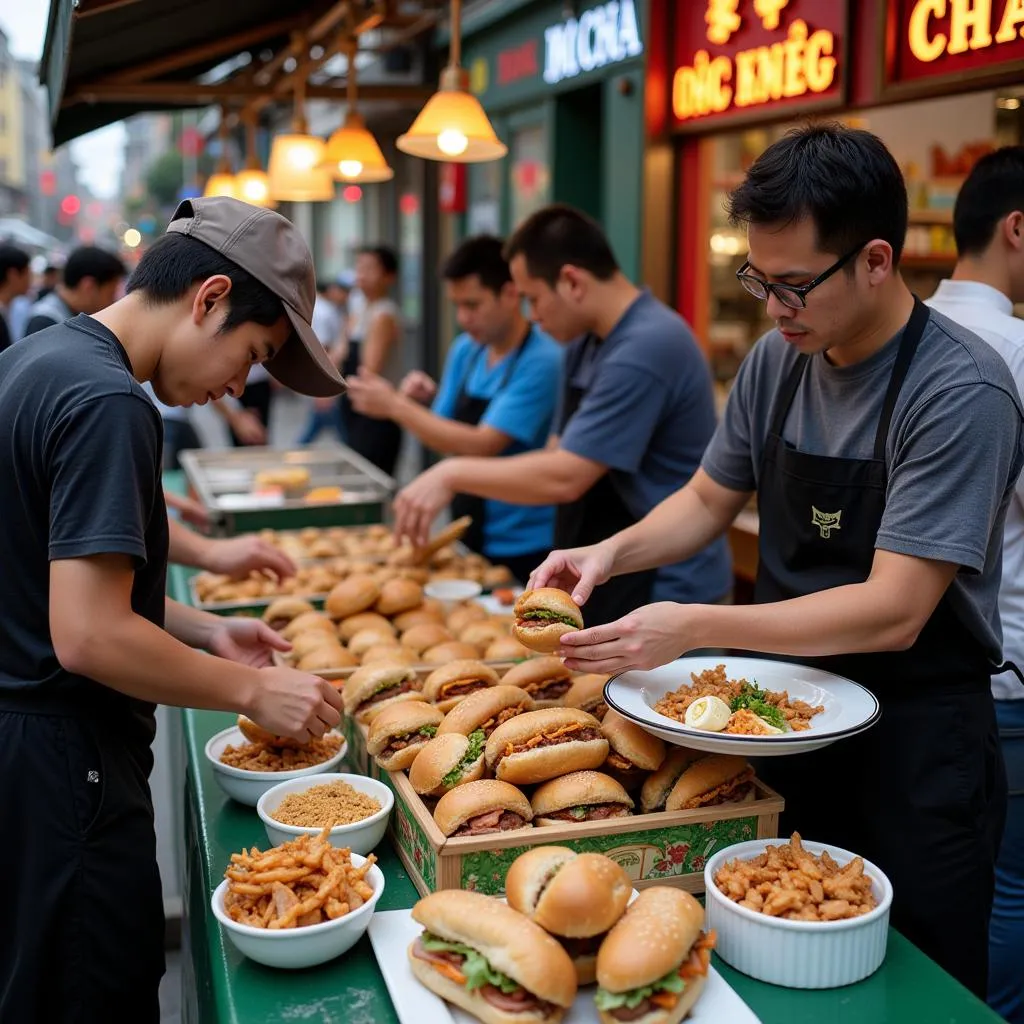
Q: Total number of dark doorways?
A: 1